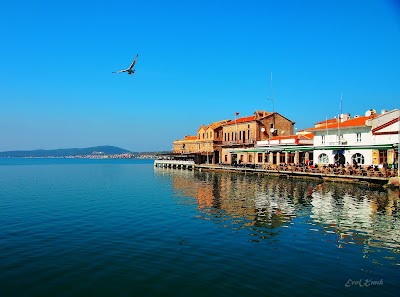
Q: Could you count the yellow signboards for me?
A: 2